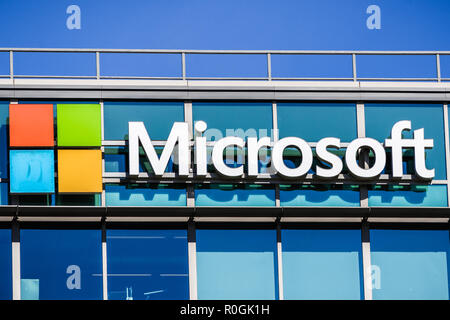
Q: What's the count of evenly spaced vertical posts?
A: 6